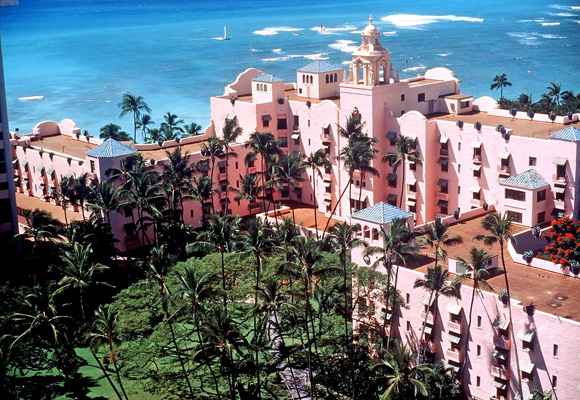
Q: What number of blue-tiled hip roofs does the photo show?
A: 6